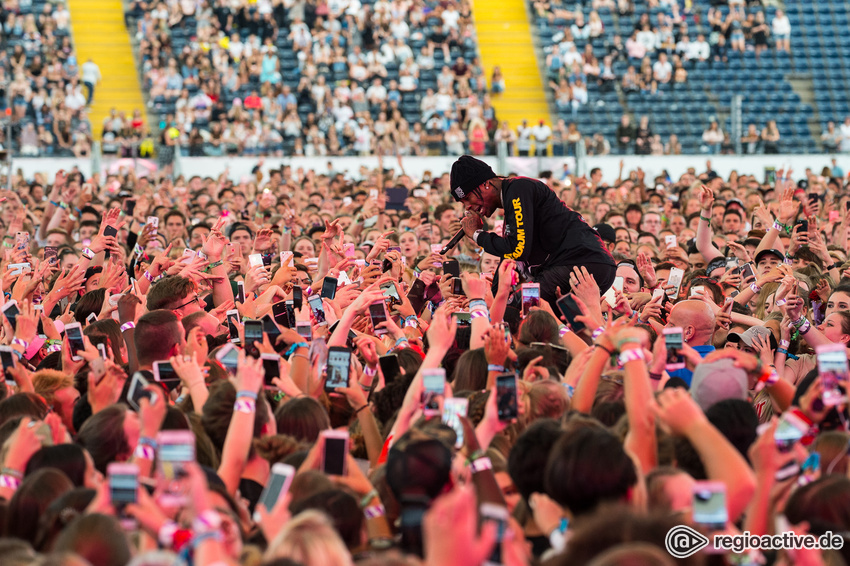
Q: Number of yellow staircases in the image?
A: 2